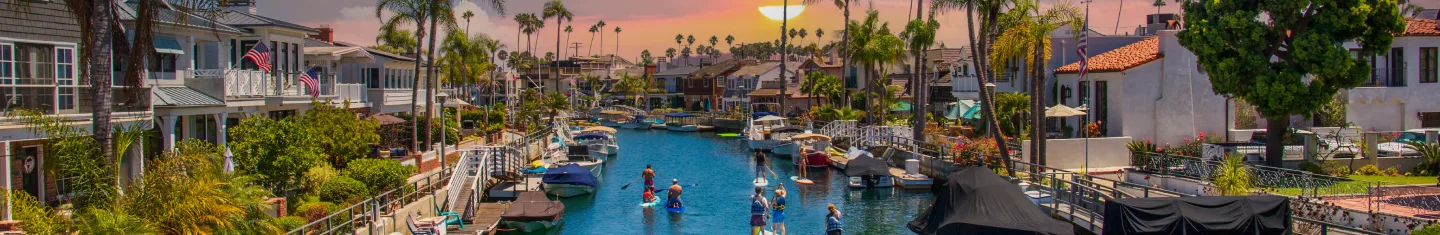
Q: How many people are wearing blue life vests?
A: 3